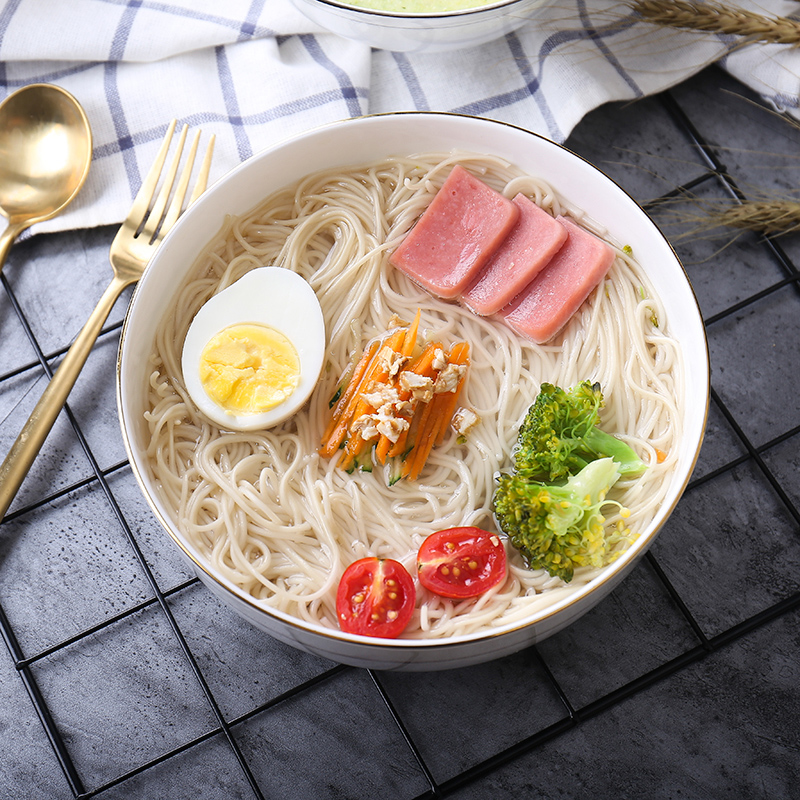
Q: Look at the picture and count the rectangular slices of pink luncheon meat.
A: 3